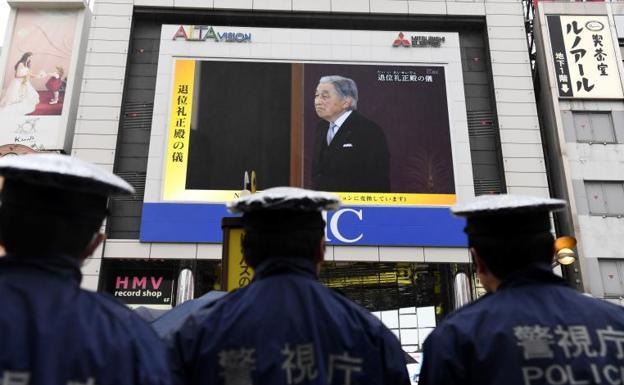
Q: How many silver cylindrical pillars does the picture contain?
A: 2